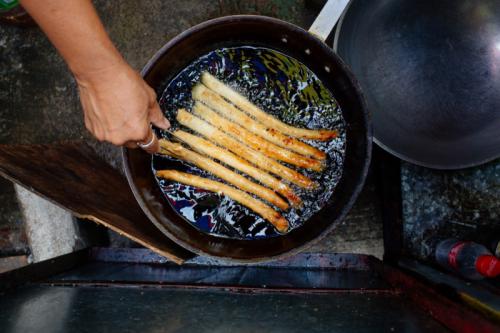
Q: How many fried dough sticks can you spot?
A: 7